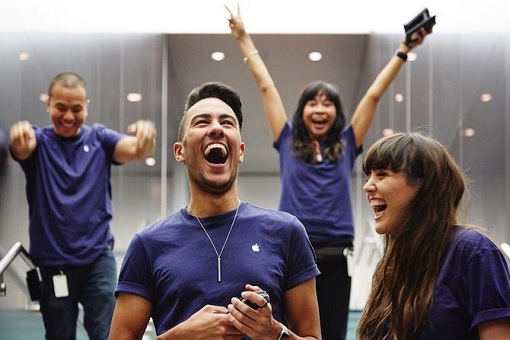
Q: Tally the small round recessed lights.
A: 11